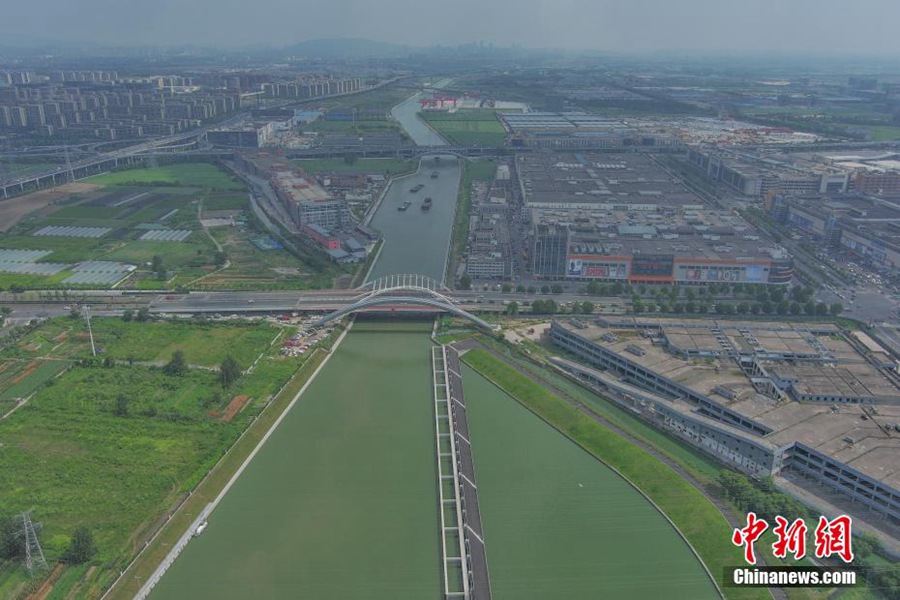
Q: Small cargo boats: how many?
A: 5